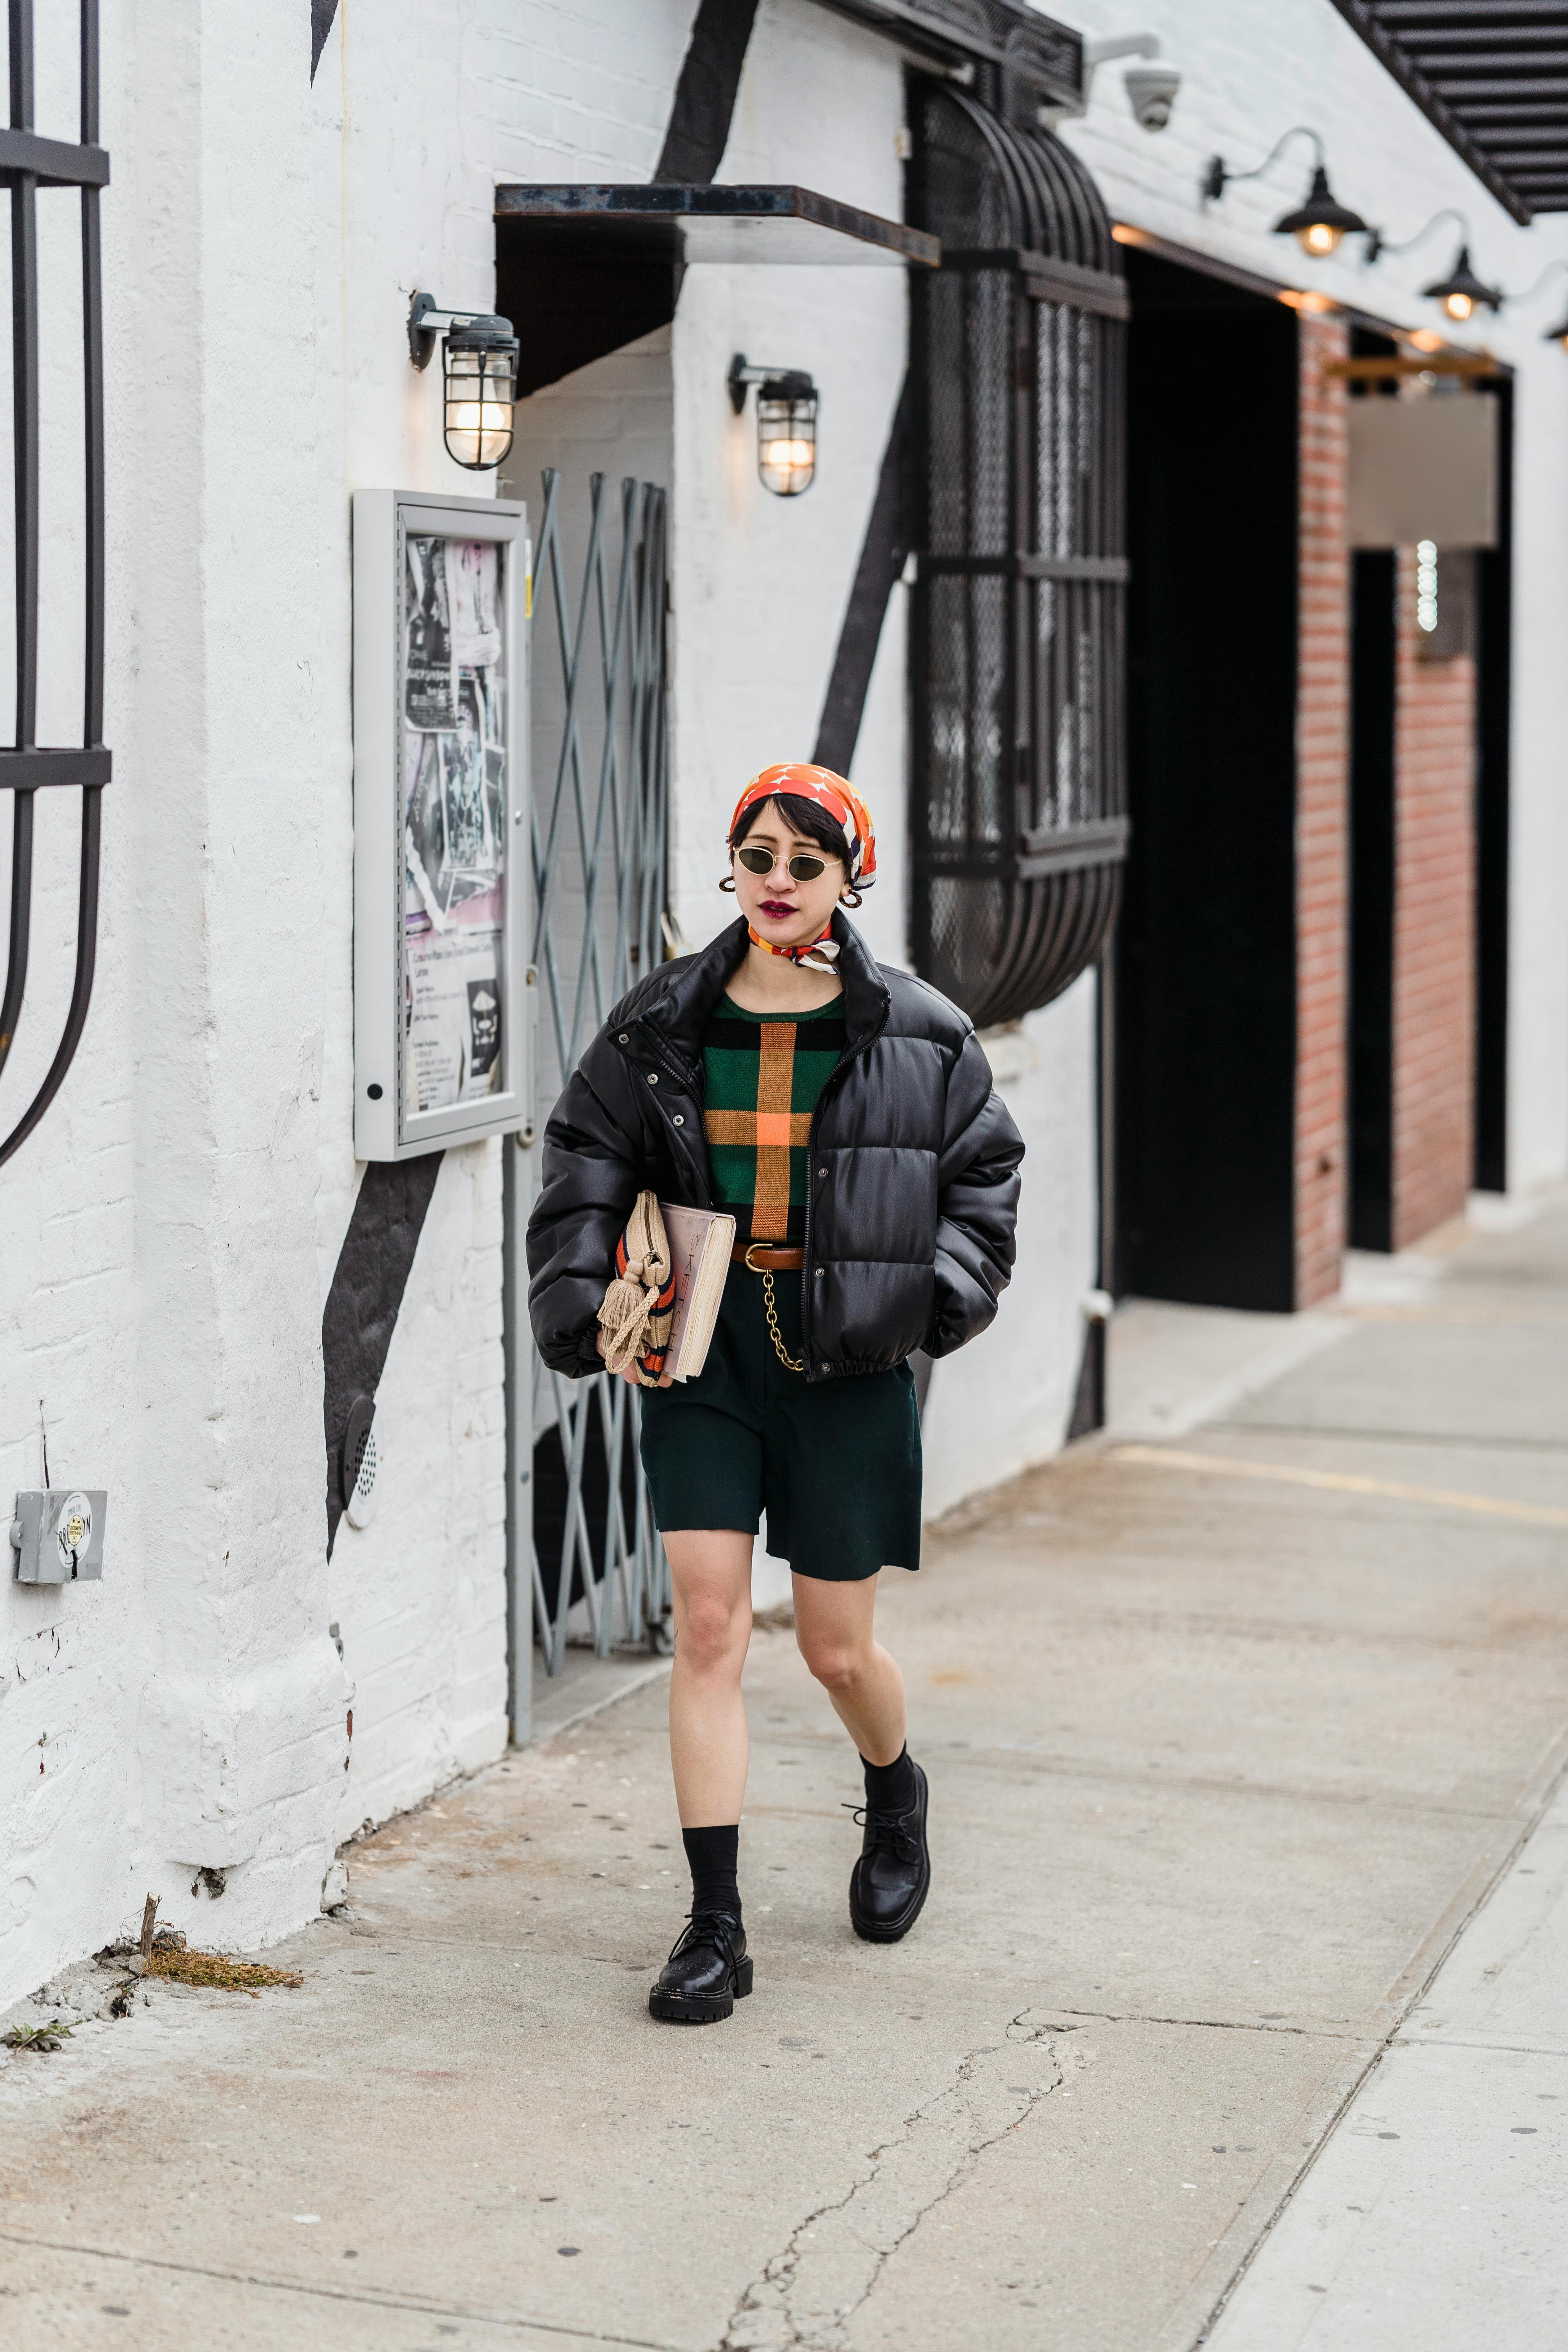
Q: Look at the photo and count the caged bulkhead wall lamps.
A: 2